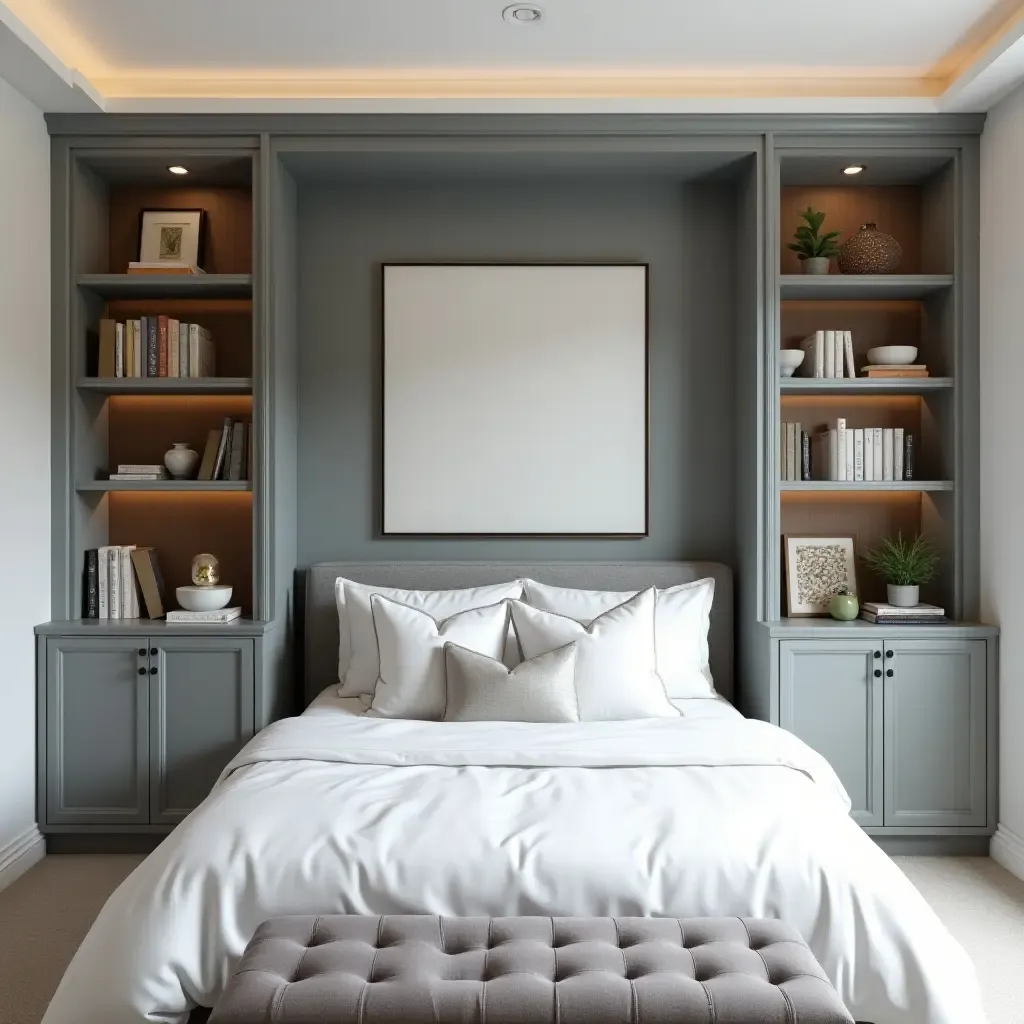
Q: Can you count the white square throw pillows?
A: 2